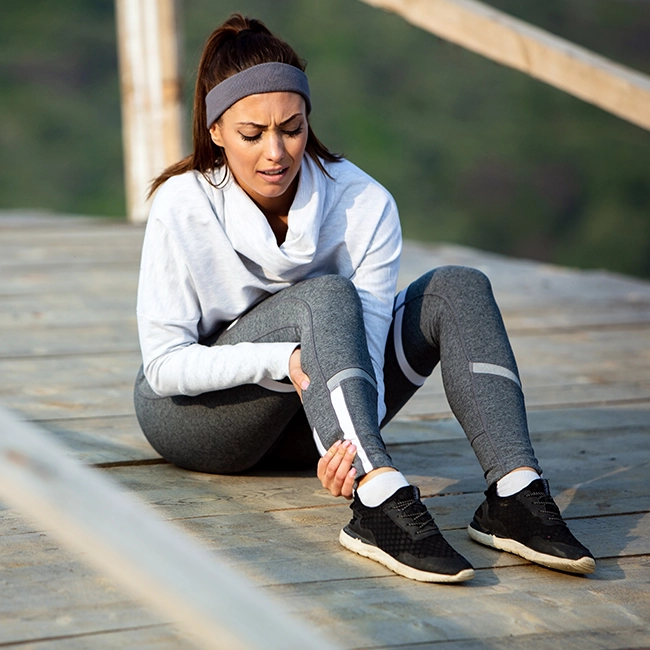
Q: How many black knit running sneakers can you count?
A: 2